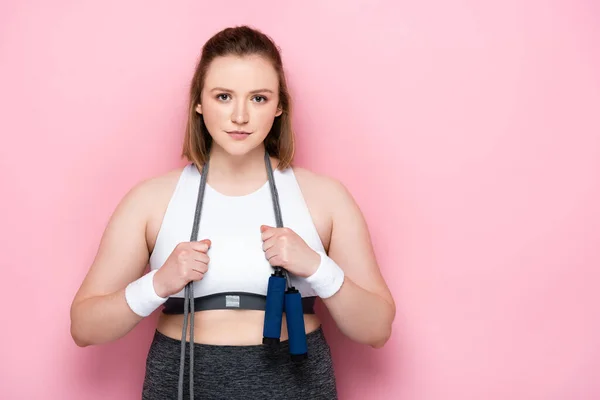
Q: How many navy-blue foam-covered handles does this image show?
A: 2